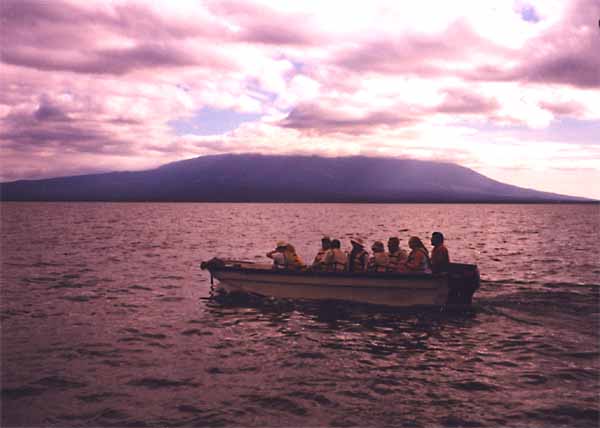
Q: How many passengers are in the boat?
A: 9